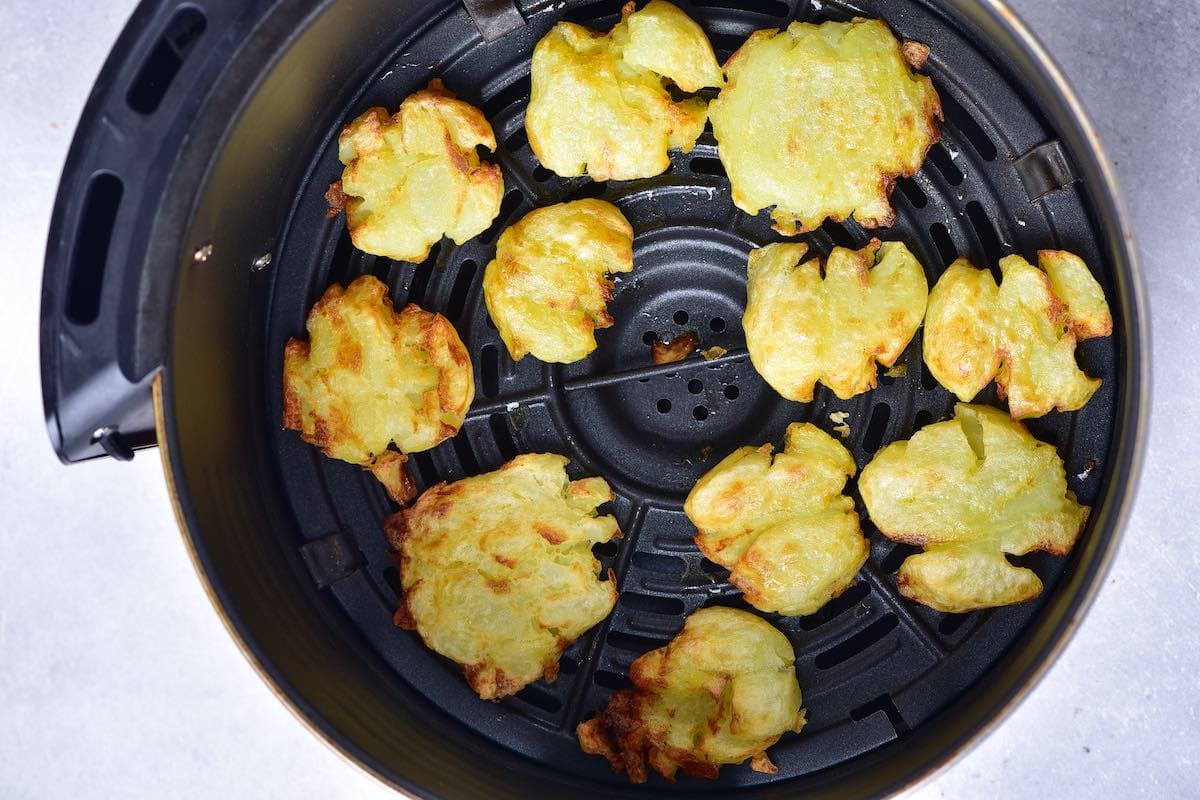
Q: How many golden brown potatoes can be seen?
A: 11